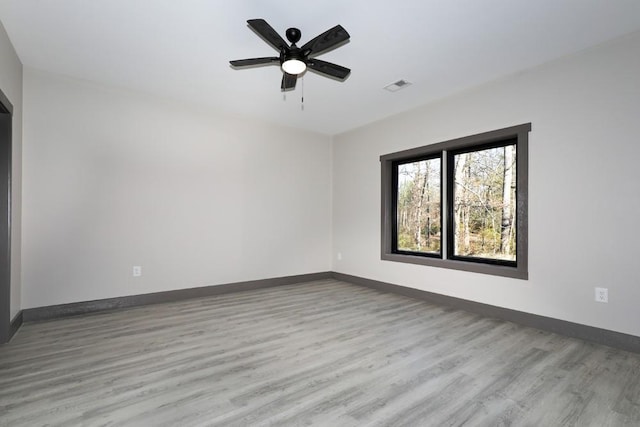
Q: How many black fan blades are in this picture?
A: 5